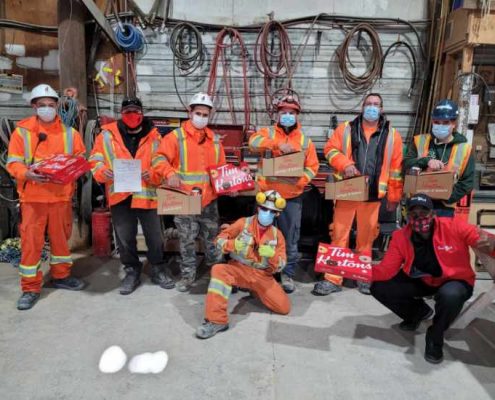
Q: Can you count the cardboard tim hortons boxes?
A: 4